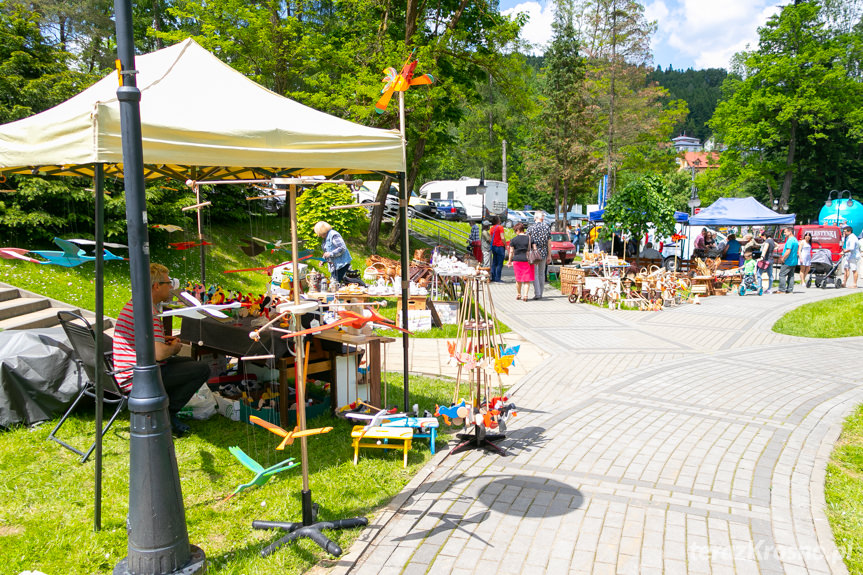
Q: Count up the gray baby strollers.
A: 1